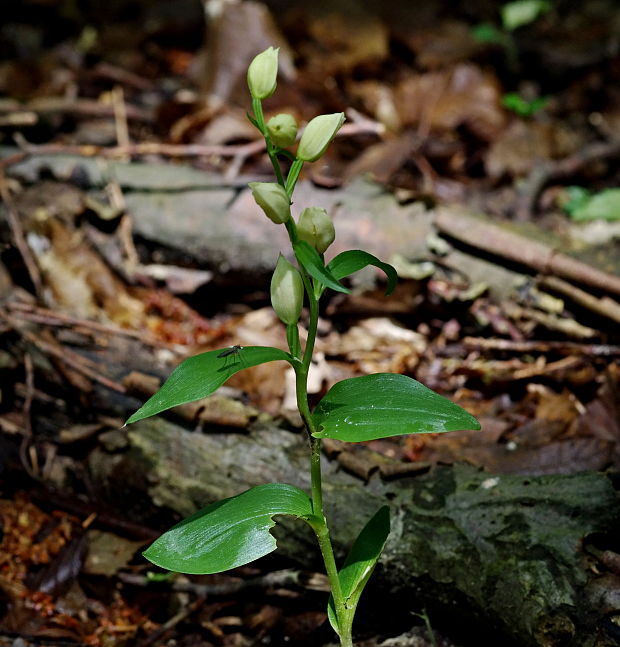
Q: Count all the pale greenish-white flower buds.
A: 6